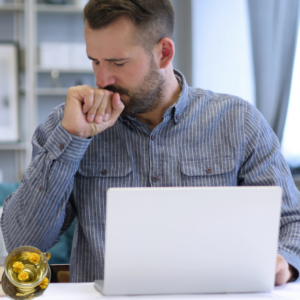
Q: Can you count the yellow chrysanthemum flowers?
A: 4